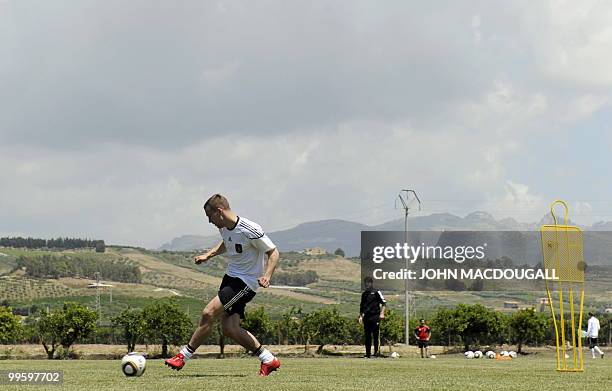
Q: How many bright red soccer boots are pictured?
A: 2